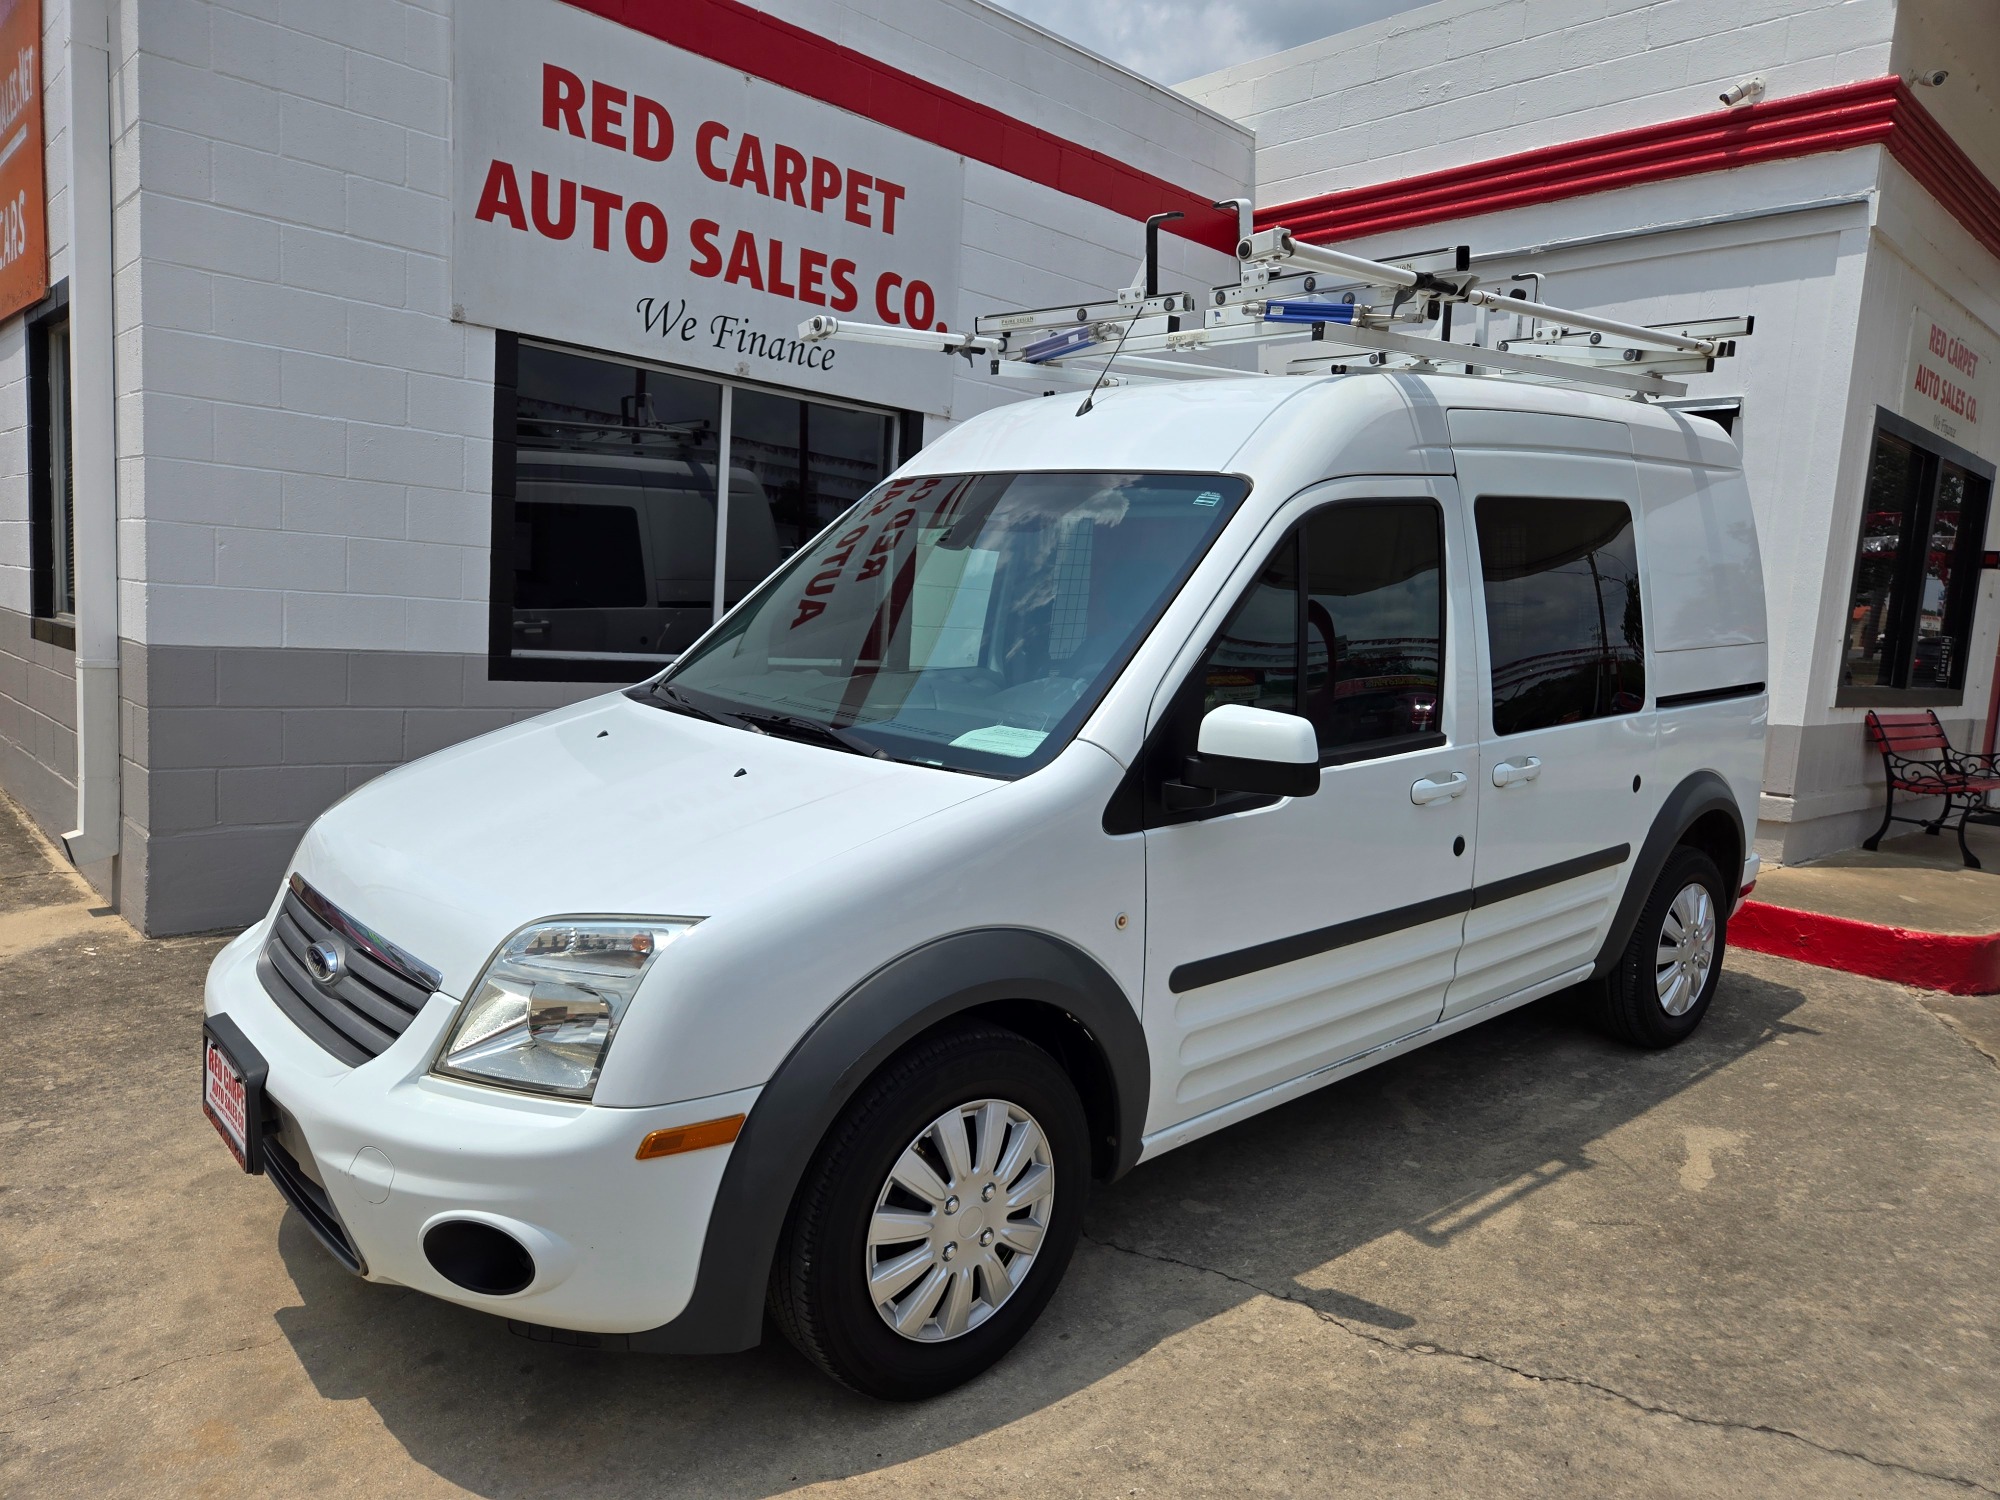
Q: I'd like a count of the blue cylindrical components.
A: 2